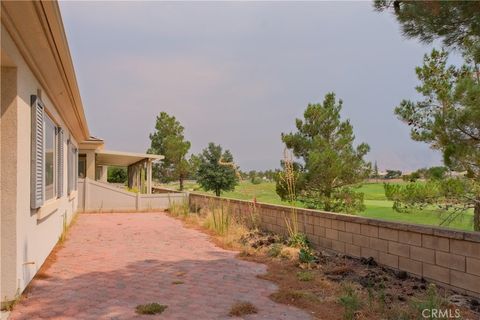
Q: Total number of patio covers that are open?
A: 1